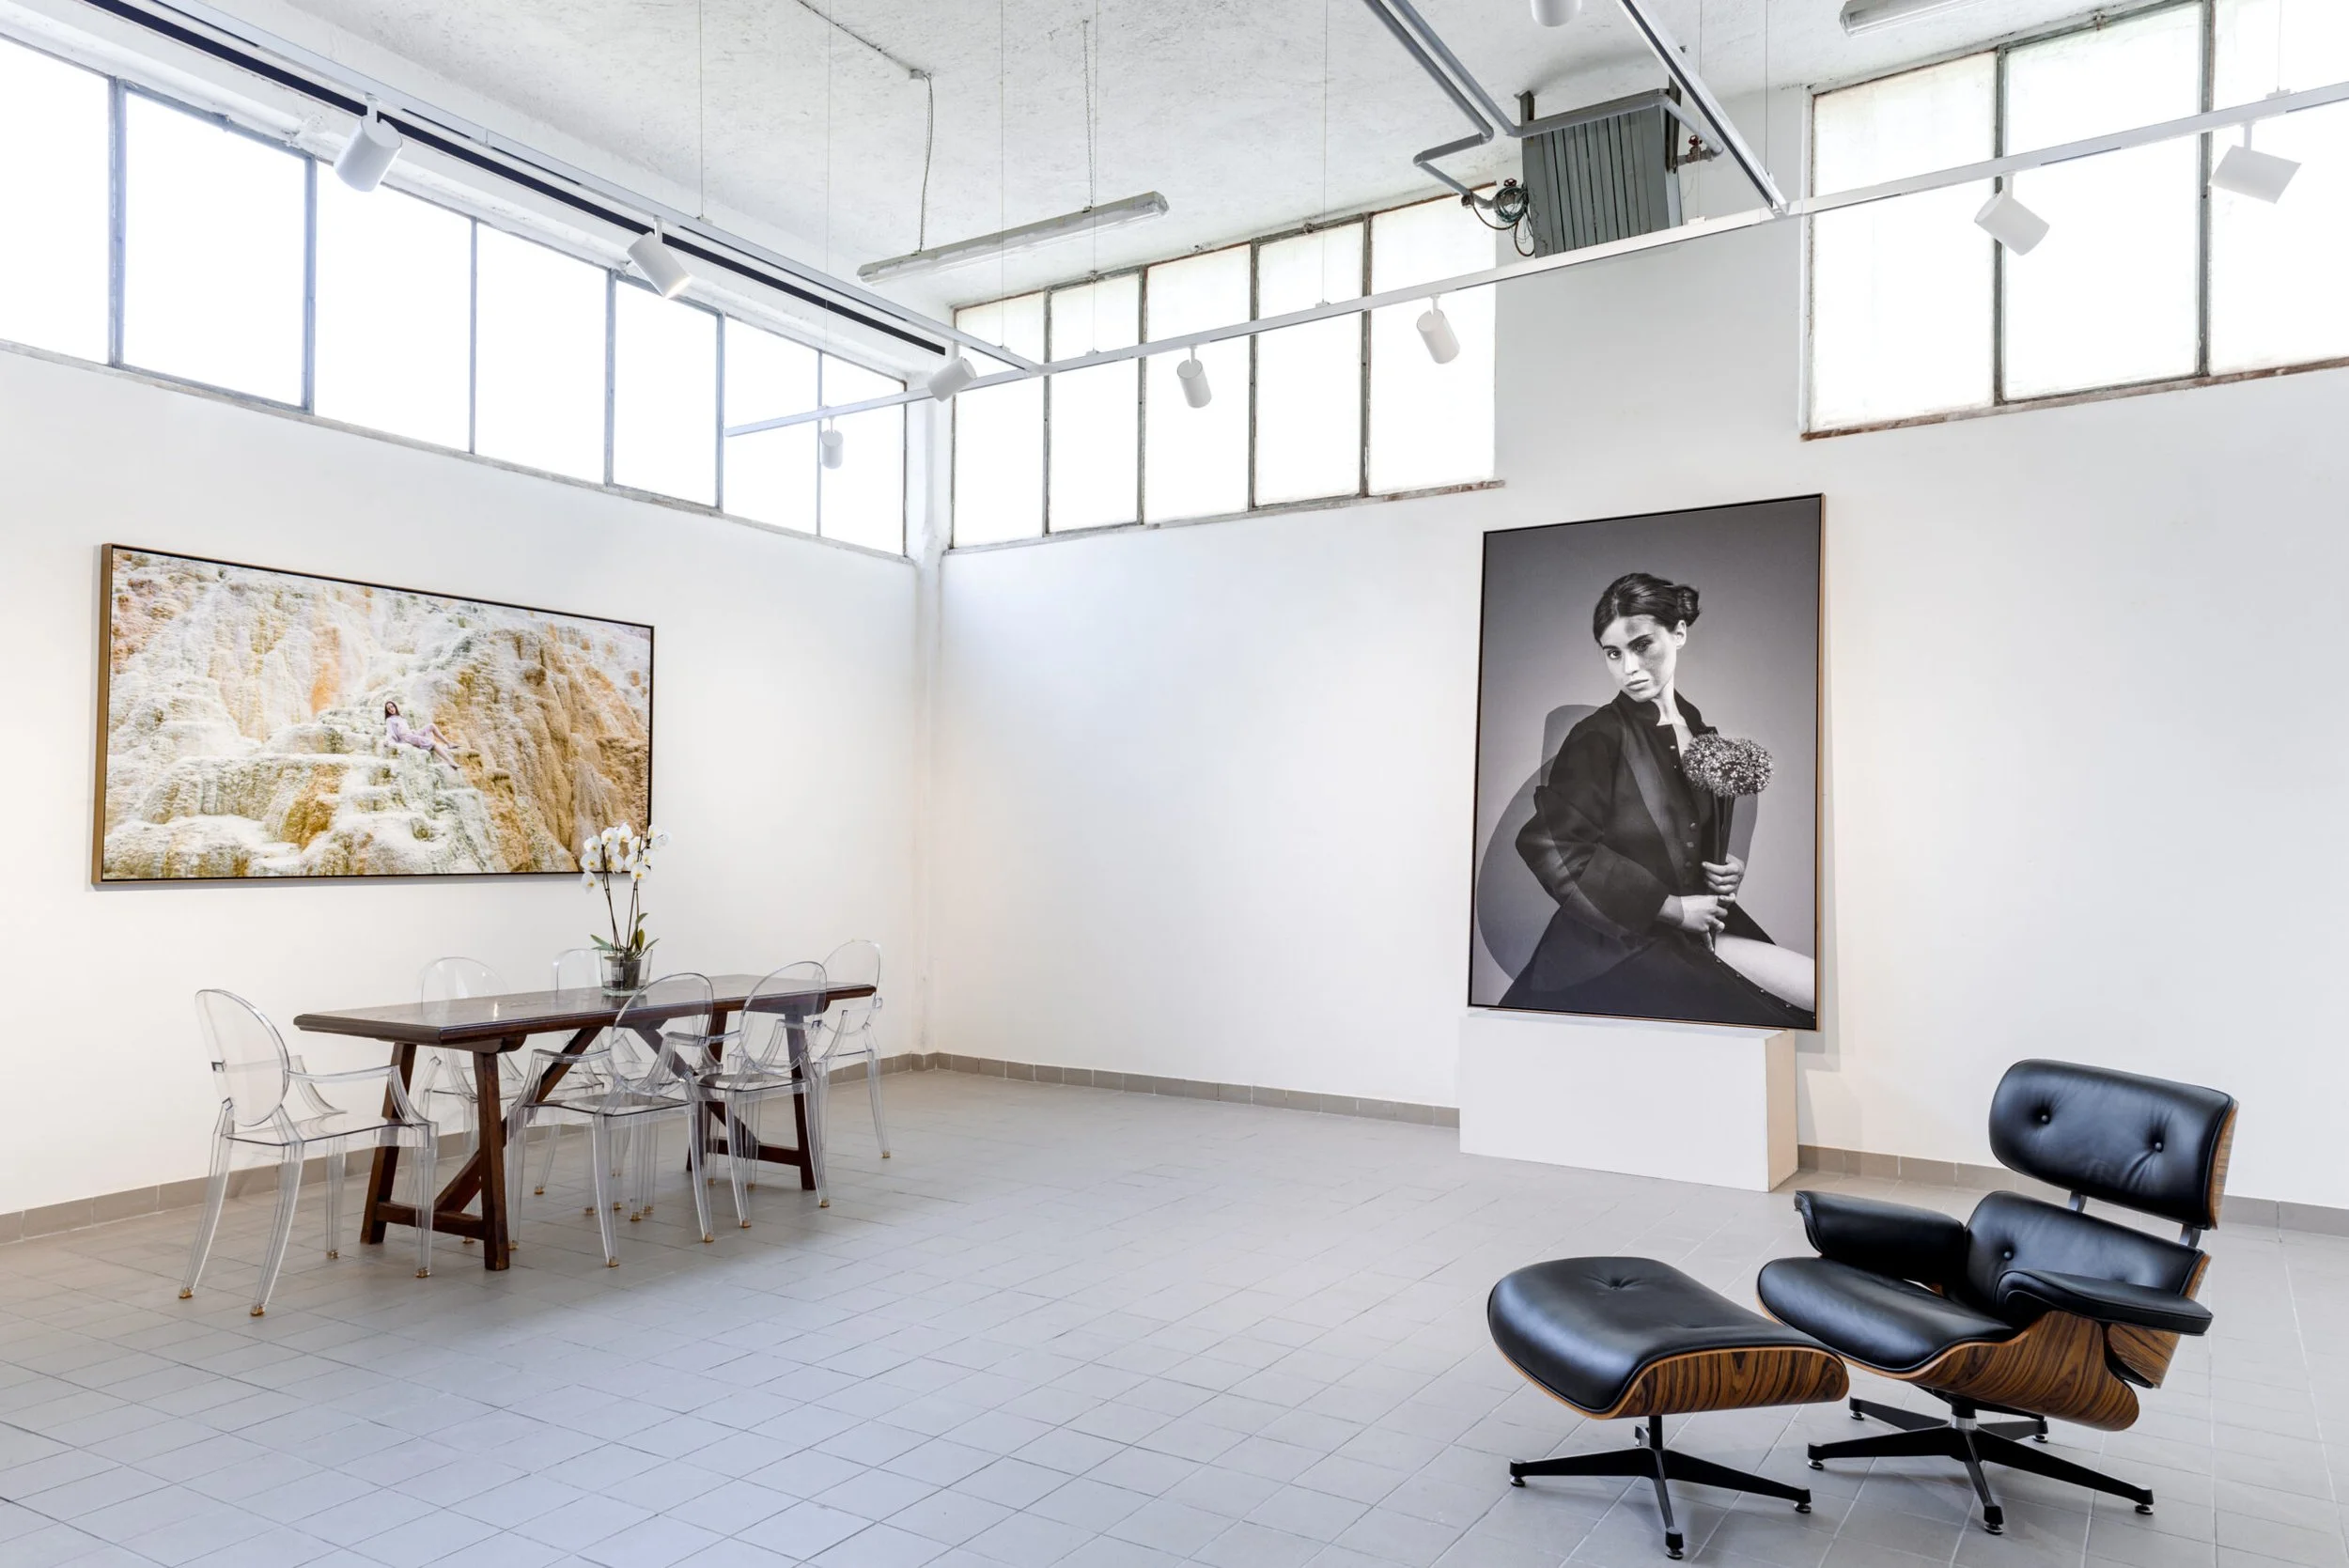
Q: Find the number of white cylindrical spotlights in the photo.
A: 9